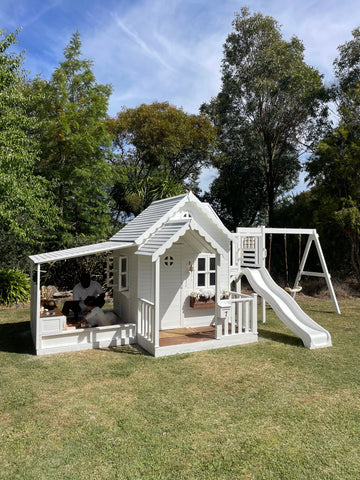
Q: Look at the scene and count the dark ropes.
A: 3